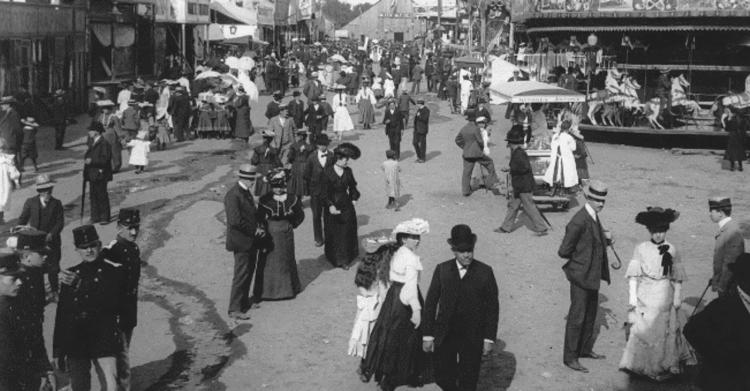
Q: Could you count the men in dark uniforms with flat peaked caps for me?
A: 4